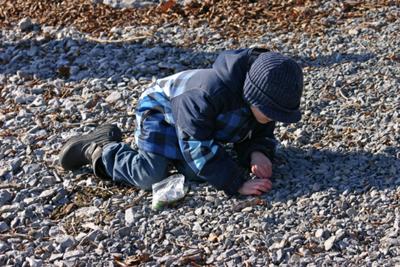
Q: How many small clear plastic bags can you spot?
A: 1